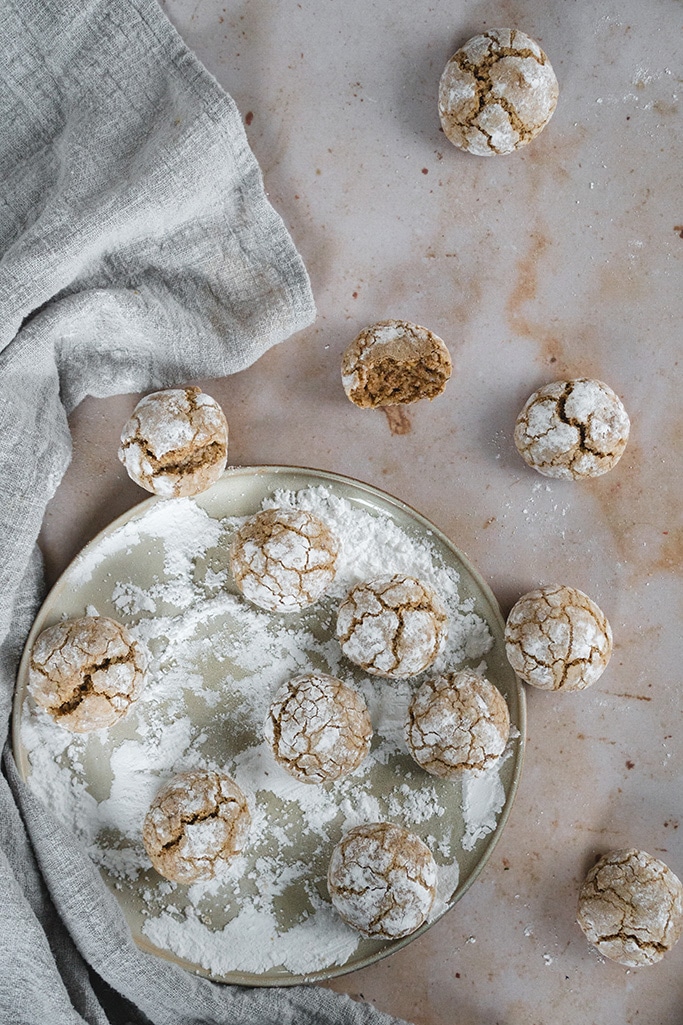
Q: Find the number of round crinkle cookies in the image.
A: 13